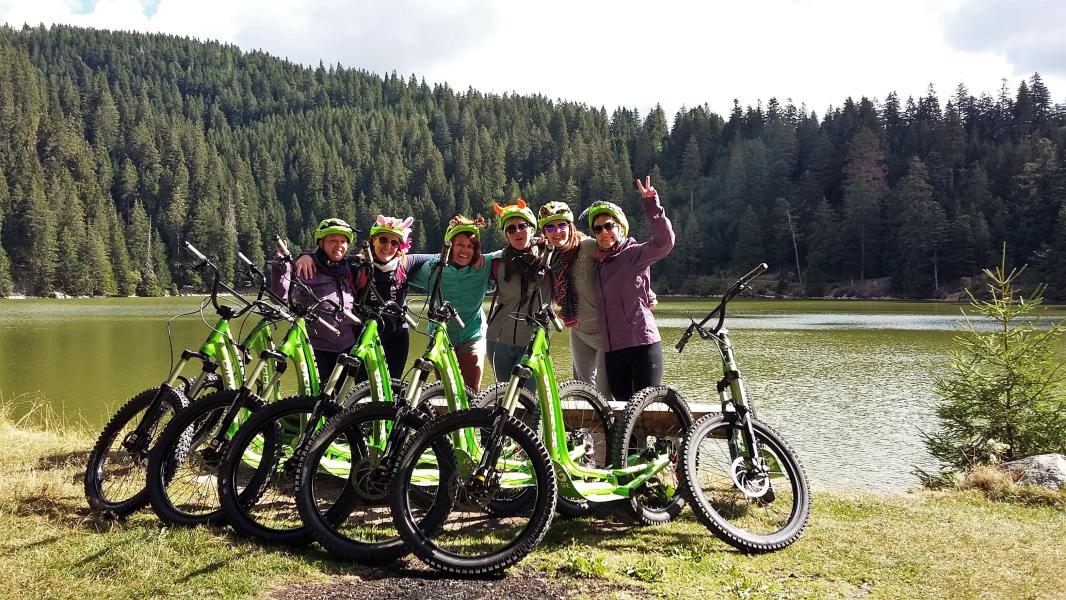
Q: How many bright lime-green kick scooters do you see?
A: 7